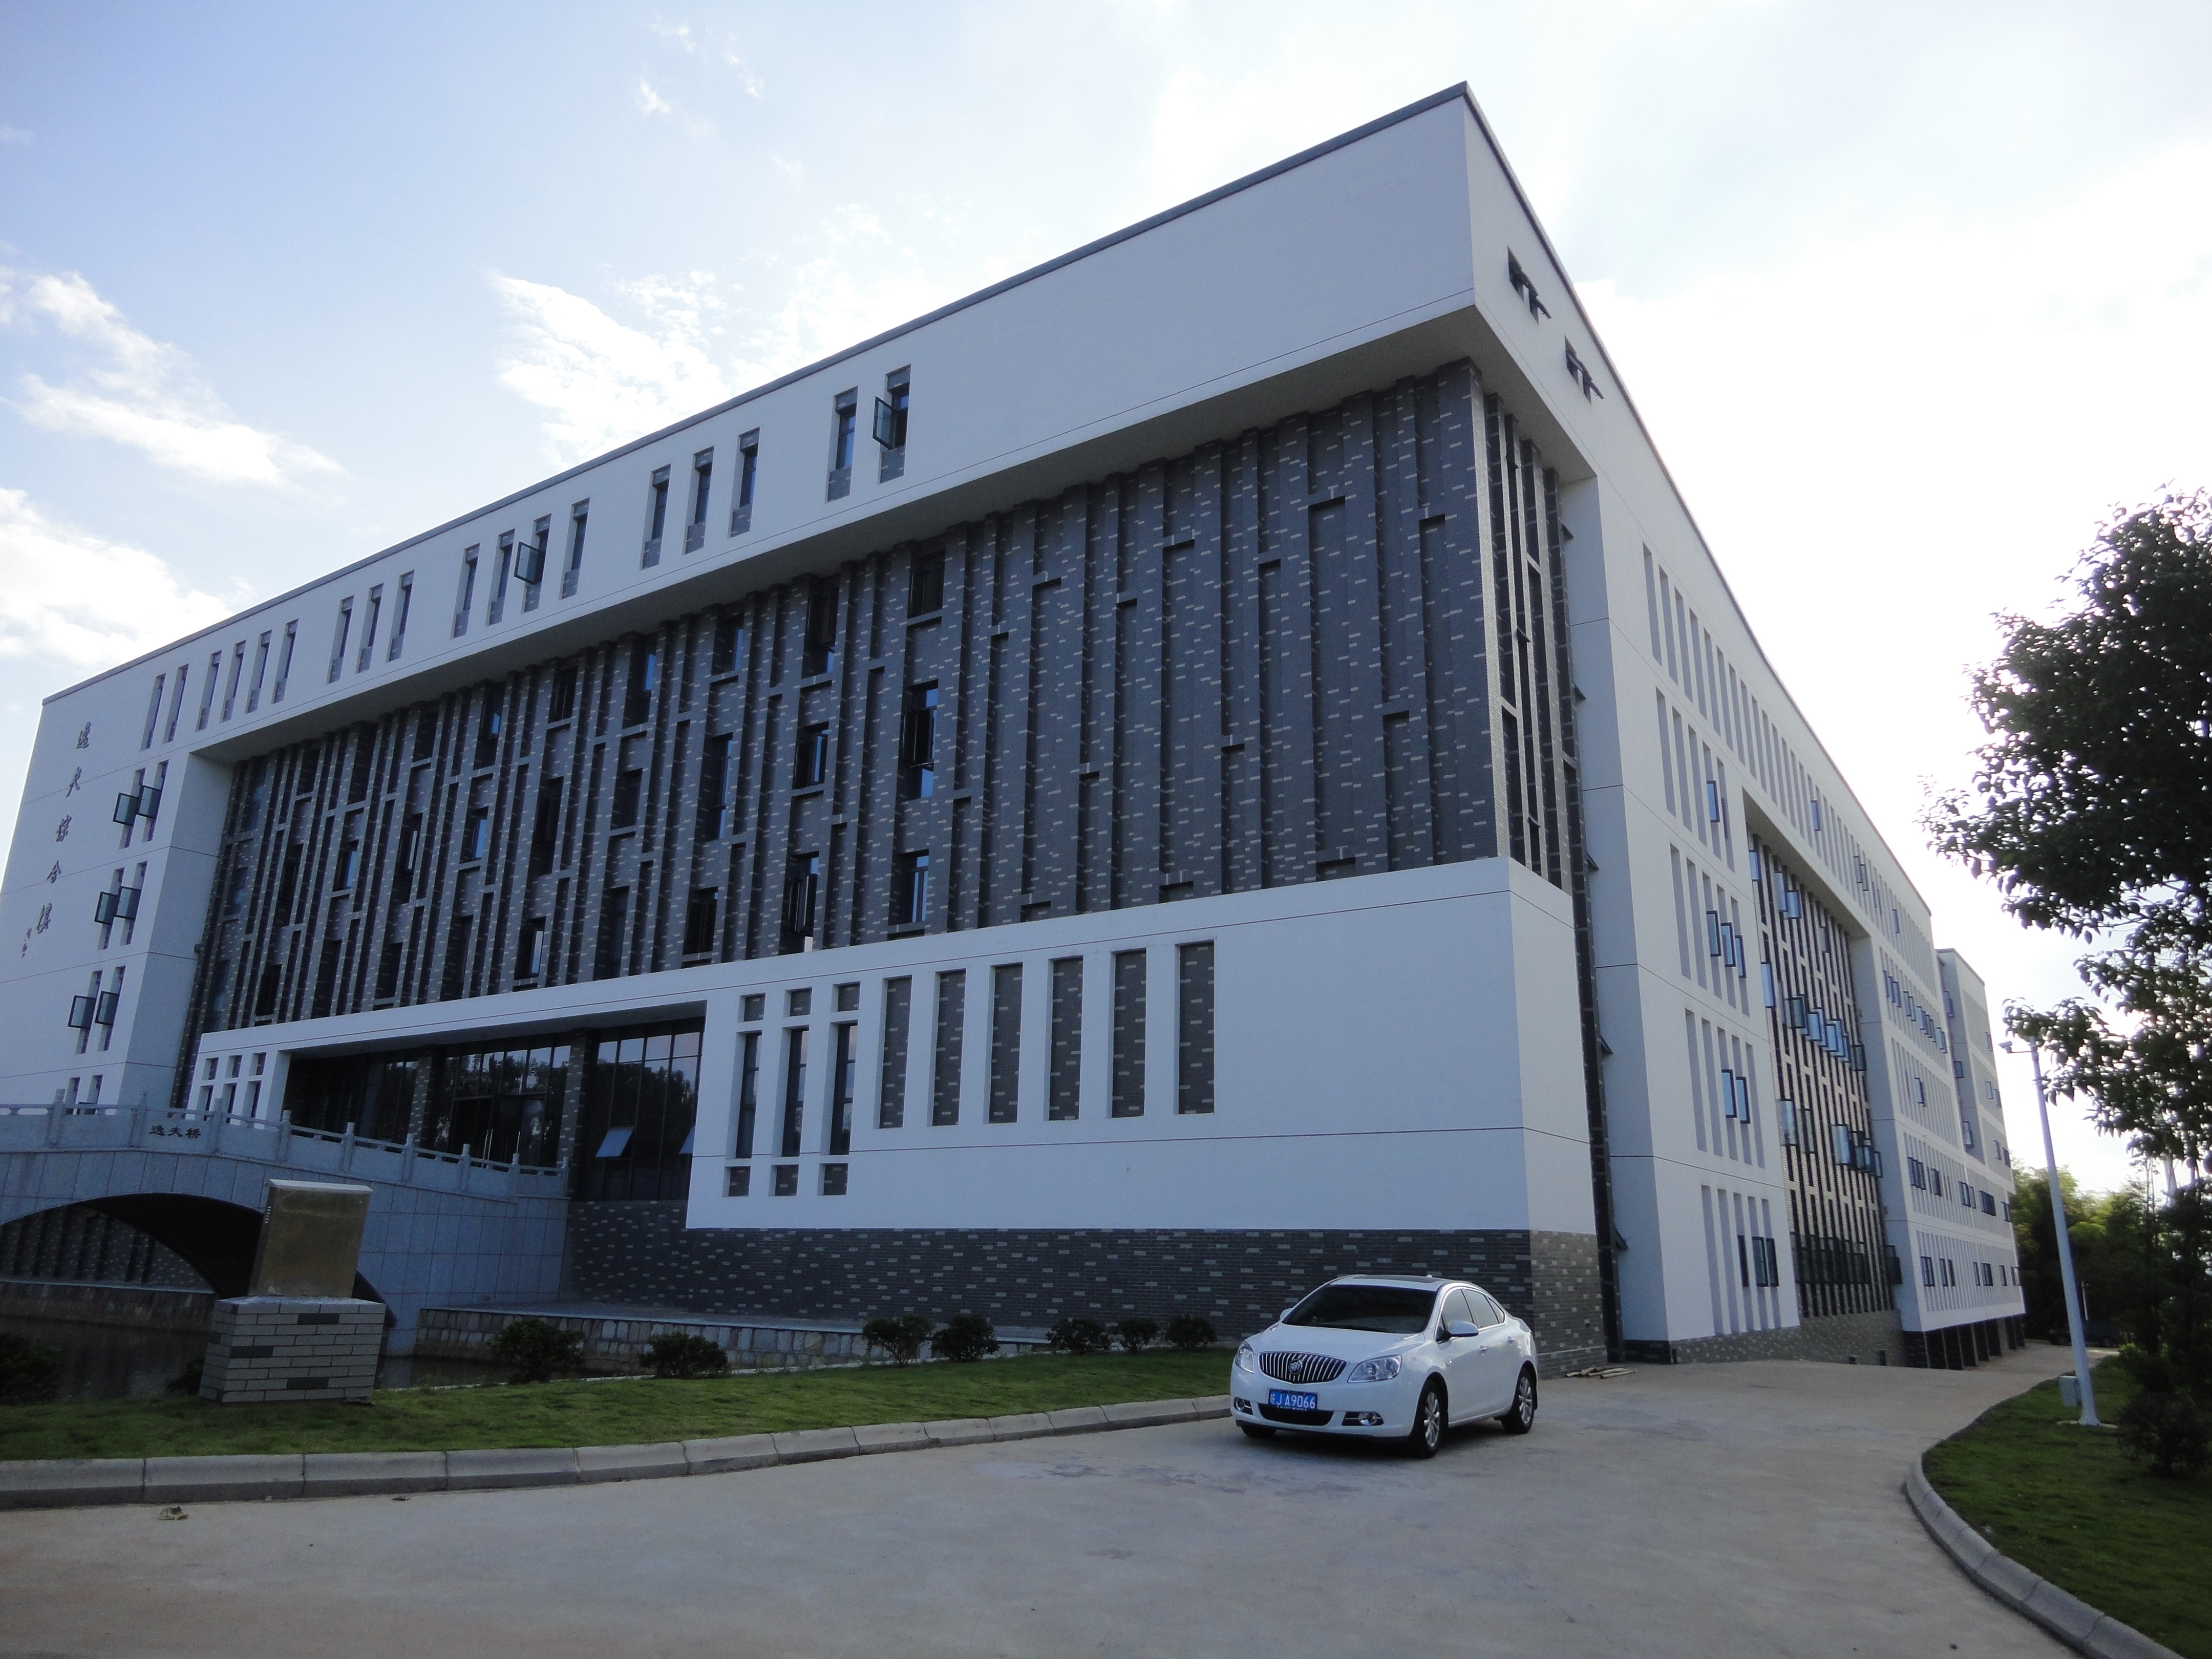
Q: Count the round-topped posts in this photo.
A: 9